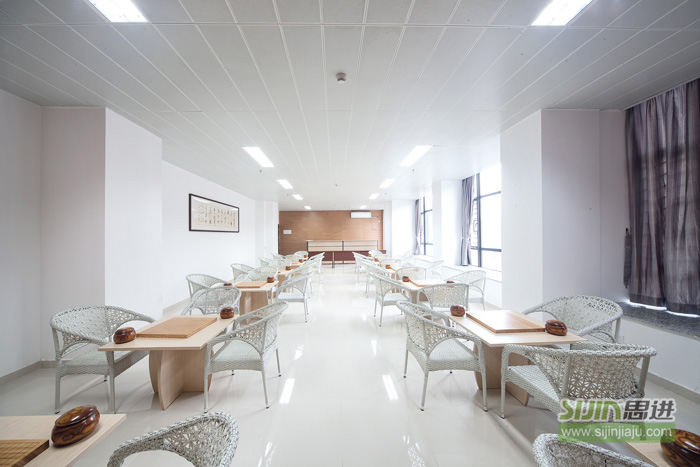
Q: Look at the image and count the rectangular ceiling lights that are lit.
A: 10